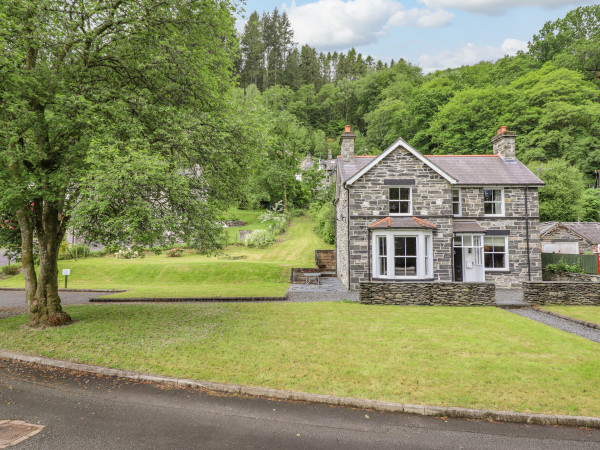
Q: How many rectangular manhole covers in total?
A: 1